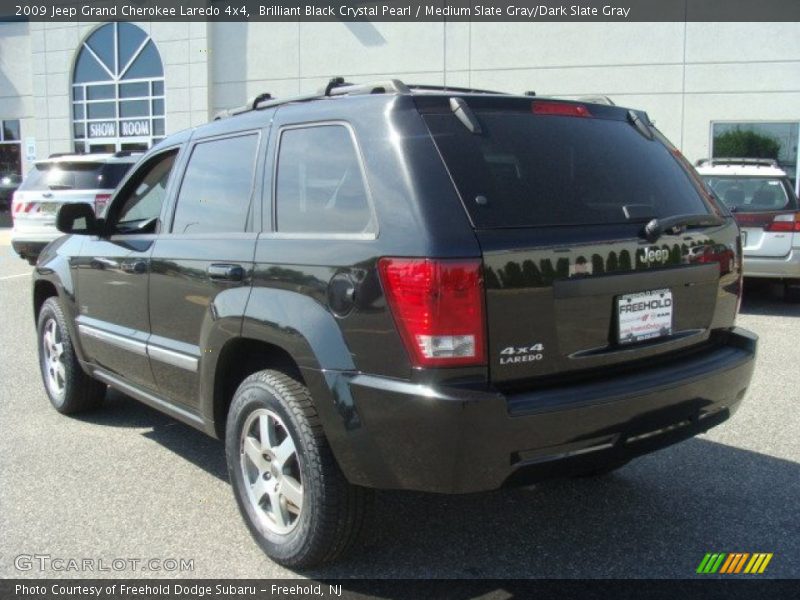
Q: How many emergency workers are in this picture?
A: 0